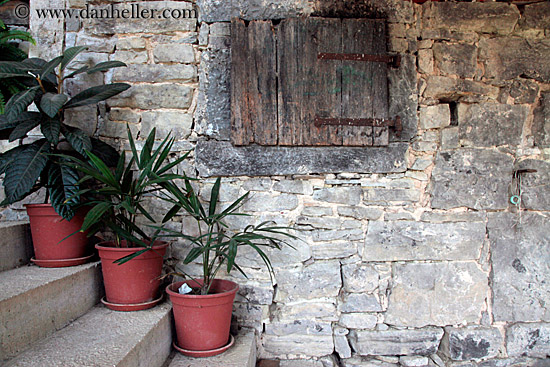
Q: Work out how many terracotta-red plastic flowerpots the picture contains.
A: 3